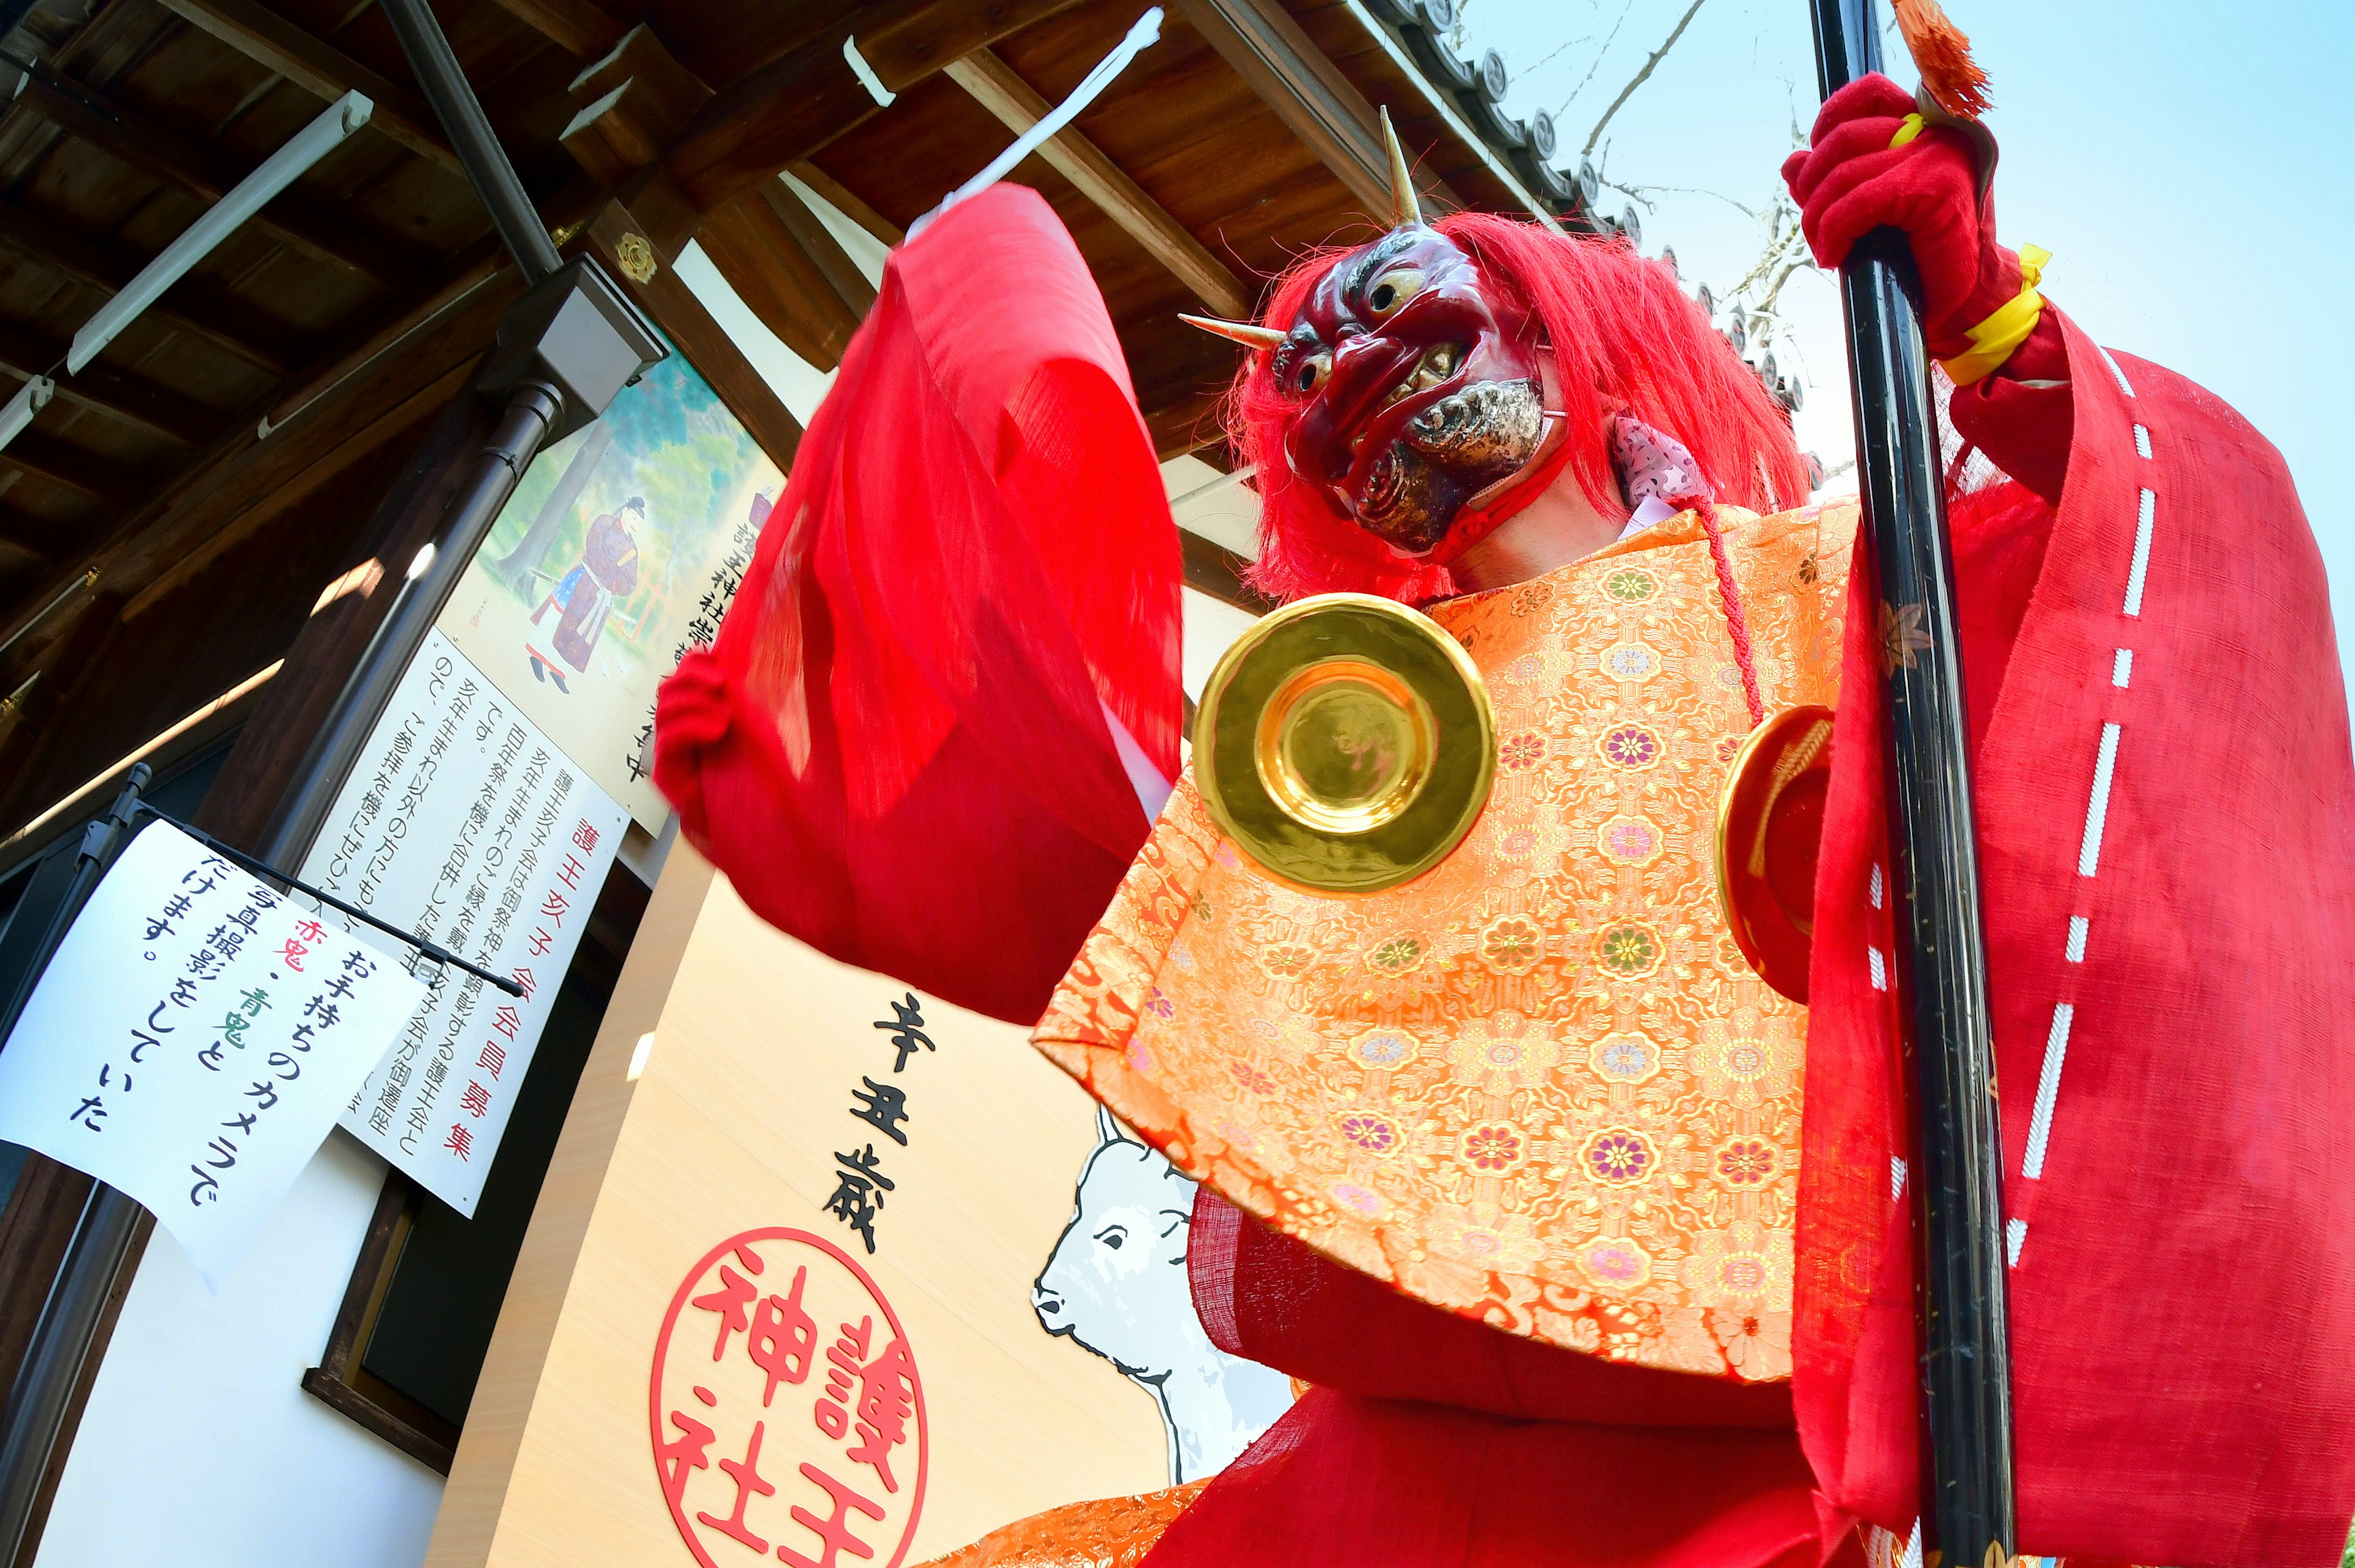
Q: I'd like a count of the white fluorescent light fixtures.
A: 2